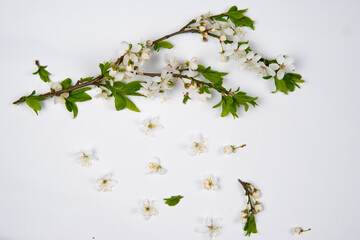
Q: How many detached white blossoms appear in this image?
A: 8